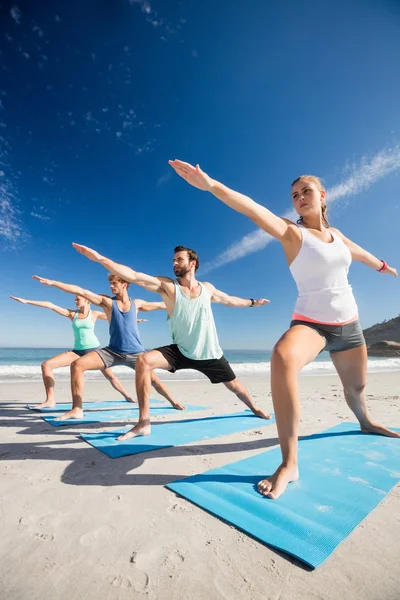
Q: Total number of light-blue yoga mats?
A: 4